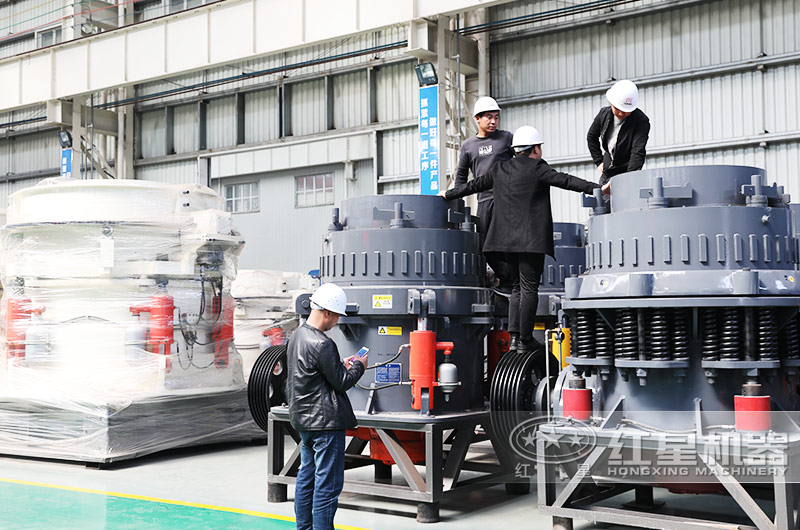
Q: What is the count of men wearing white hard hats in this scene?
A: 4